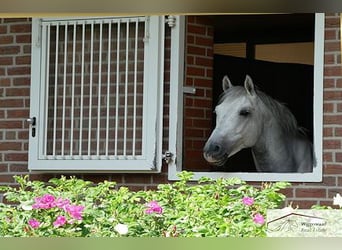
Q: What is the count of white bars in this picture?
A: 11